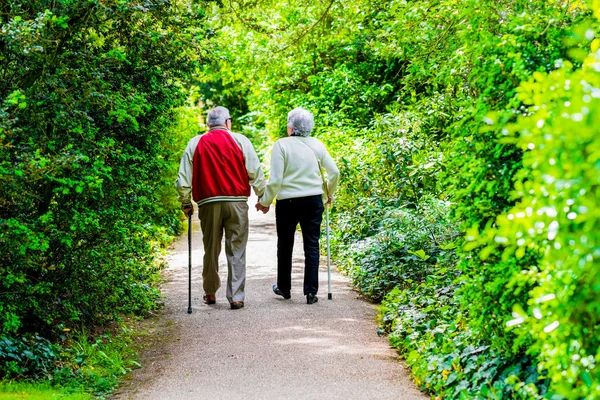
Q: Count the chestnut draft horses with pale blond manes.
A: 0